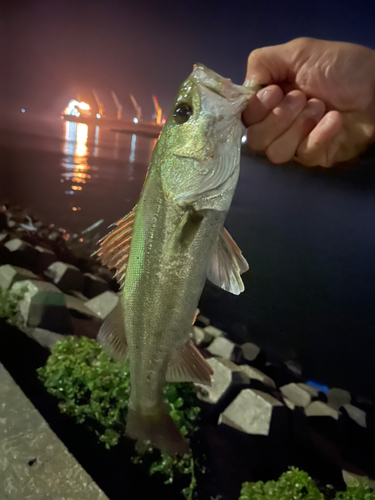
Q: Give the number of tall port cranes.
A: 4